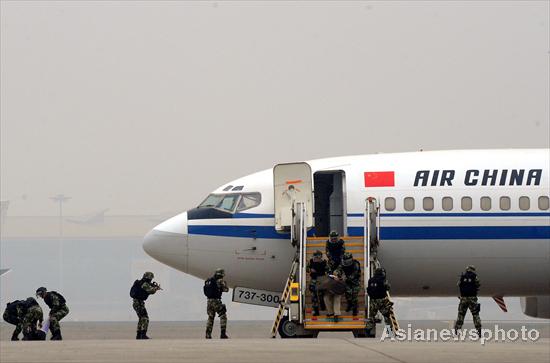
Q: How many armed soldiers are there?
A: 10